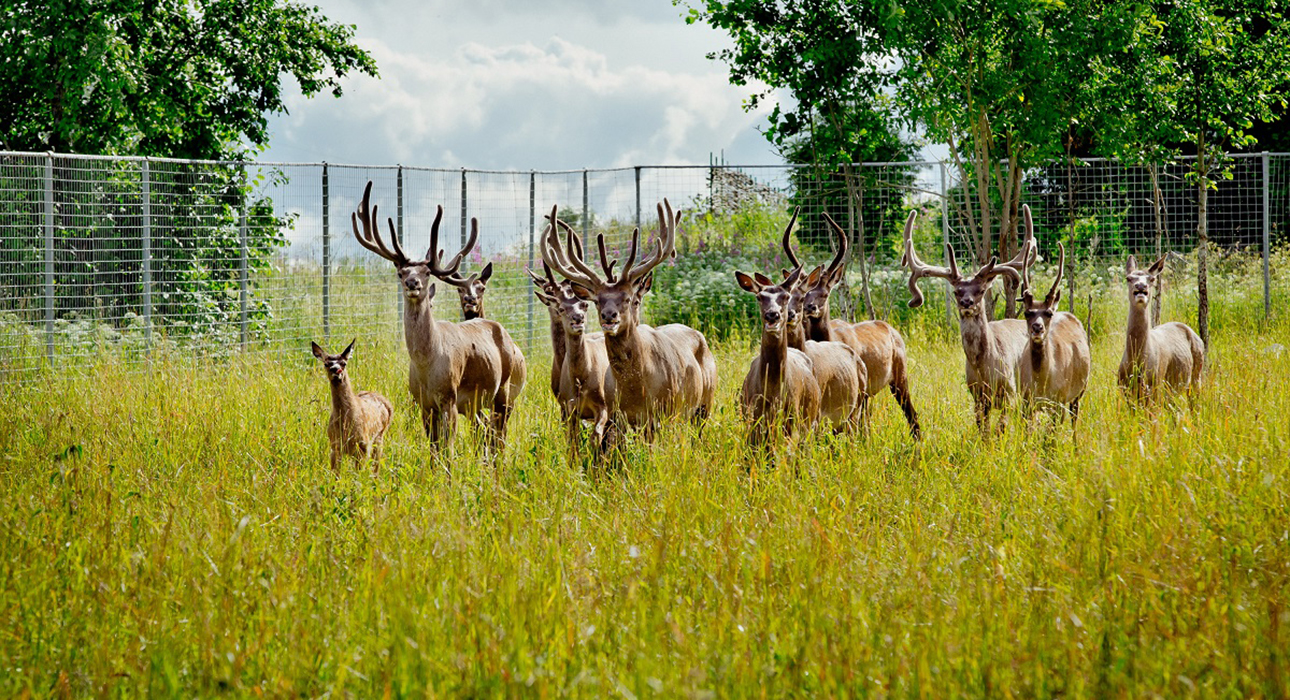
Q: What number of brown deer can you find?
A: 13